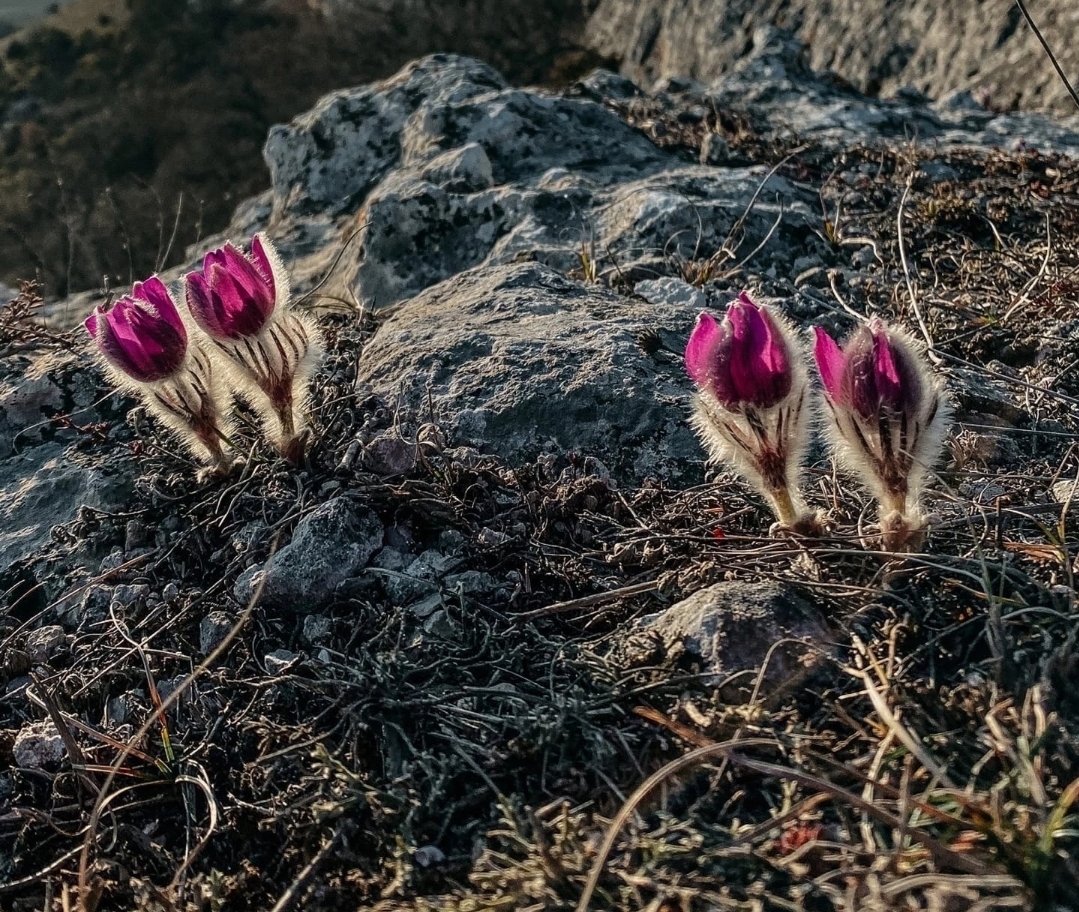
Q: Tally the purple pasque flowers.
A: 4